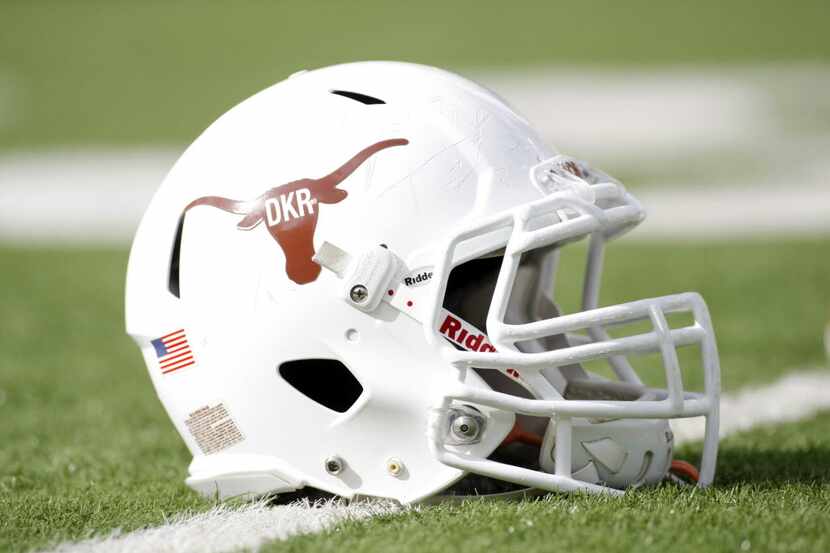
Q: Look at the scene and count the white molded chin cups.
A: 1